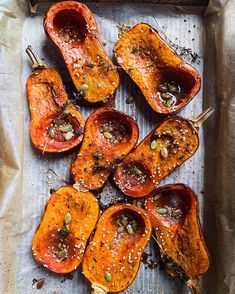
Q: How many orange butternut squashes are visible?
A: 8